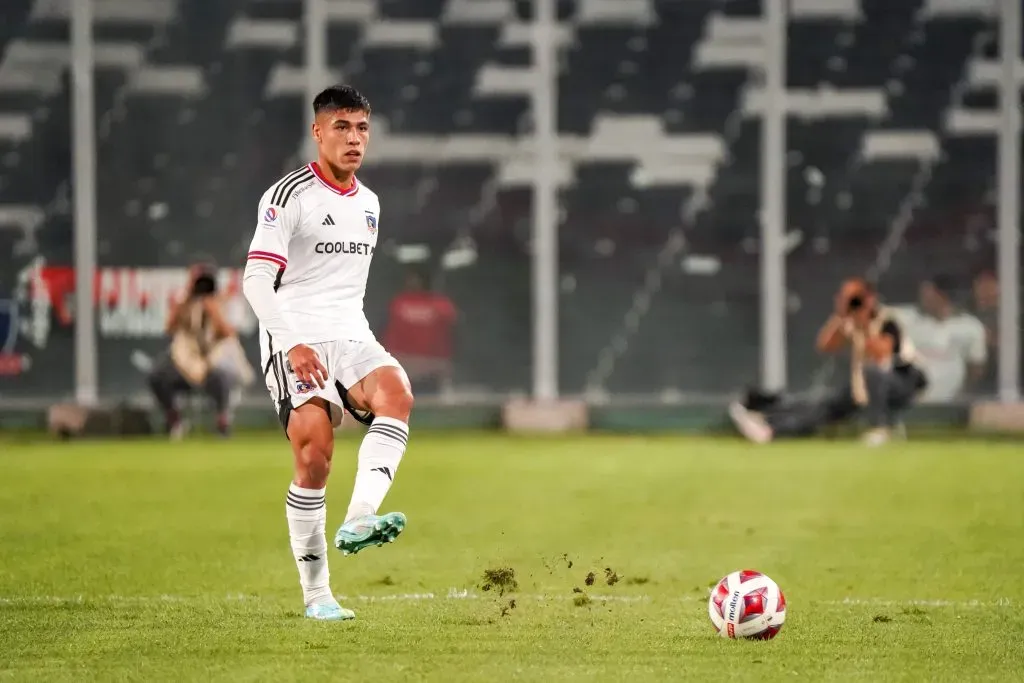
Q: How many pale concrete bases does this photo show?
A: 3